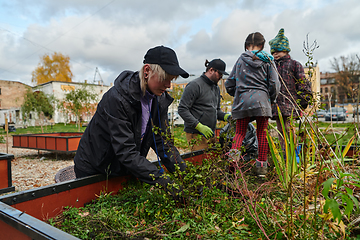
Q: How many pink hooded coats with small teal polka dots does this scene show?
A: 0